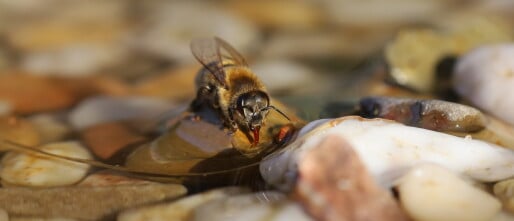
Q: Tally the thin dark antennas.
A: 2